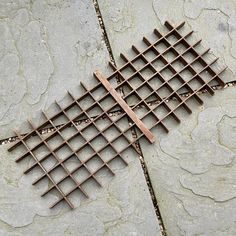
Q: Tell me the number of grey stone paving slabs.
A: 4